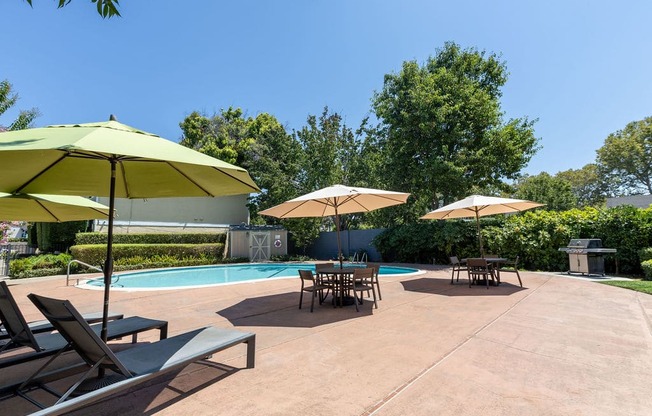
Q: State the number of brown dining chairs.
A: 8